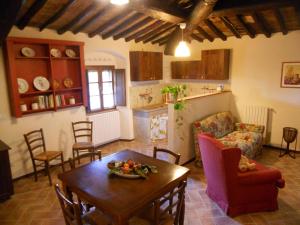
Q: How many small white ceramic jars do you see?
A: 3